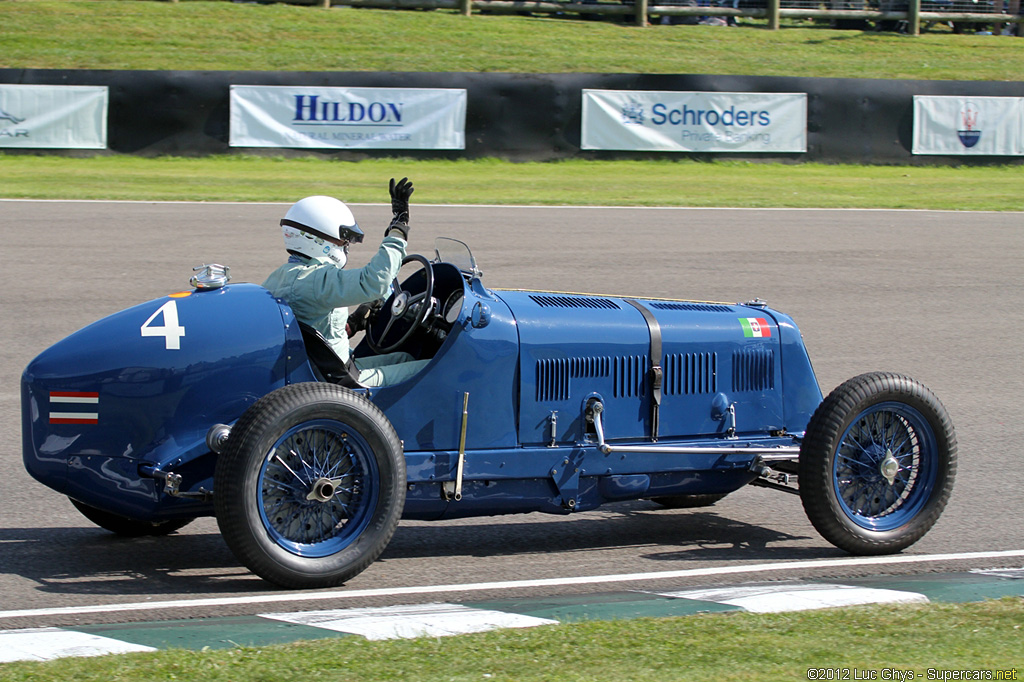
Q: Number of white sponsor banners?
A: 4